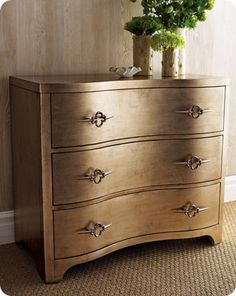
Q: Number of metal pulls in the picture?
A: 6